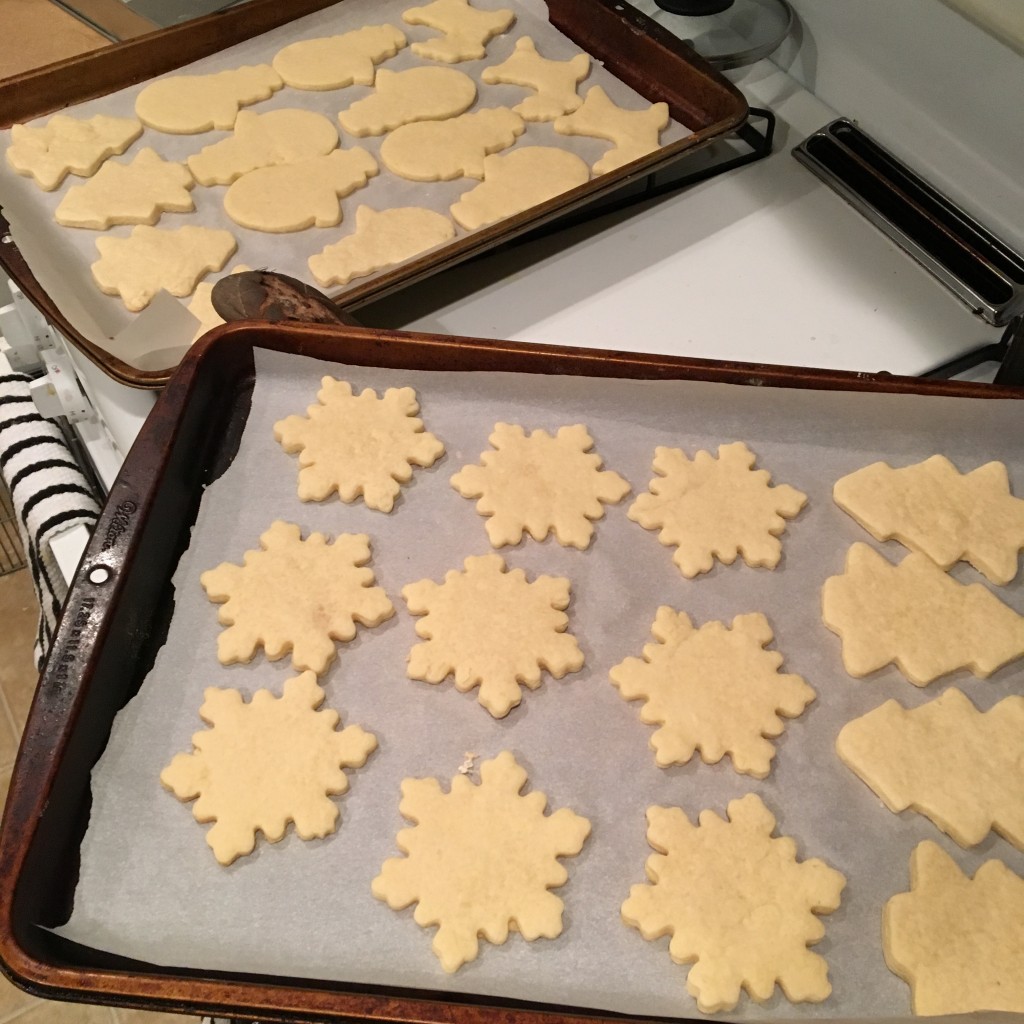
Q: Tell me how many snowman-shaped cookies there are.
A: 8